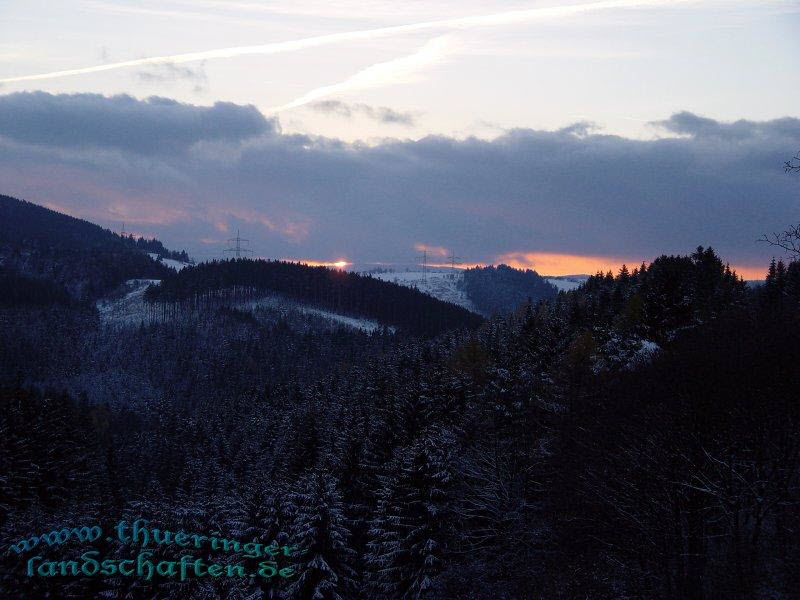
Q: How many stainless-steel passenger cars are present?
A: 0